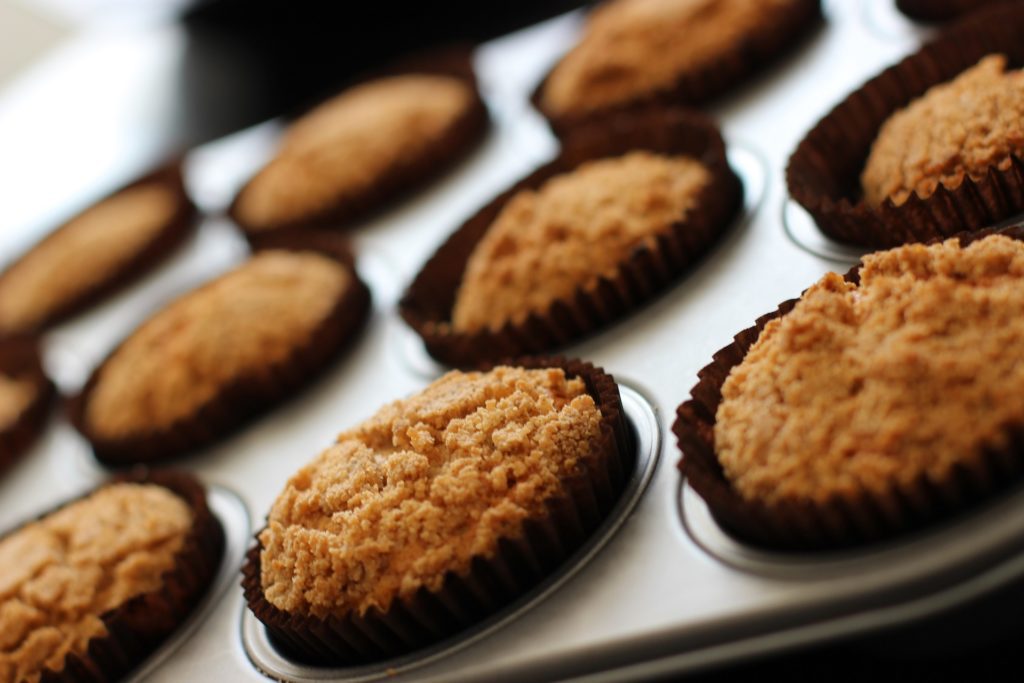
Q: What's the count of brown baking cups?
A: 11